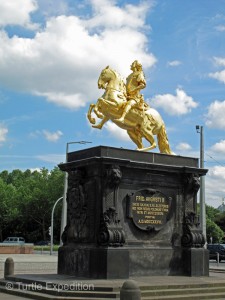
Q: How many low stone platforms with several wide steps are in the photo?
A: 1